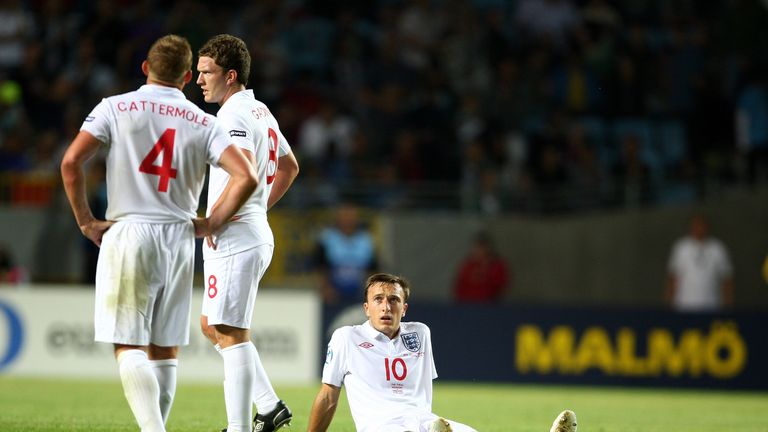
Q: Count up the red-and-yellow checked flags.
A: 0